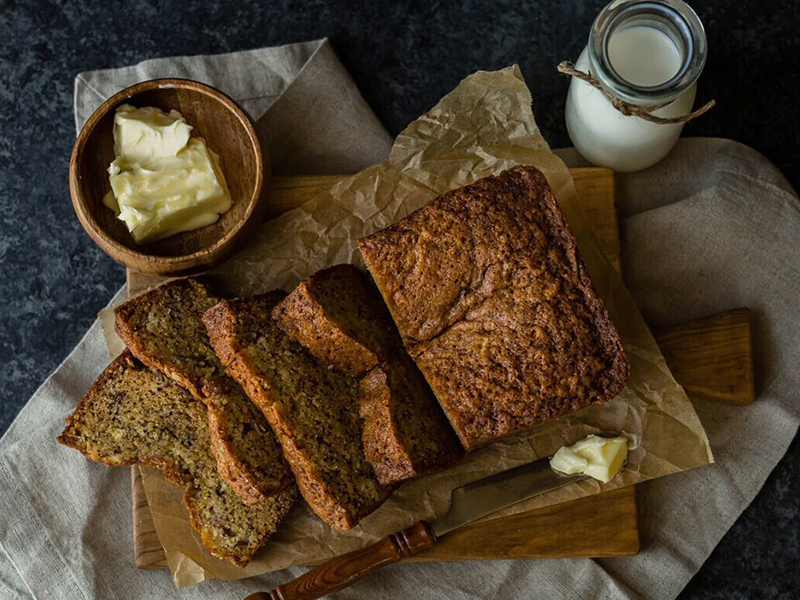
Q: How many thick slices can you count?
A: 4